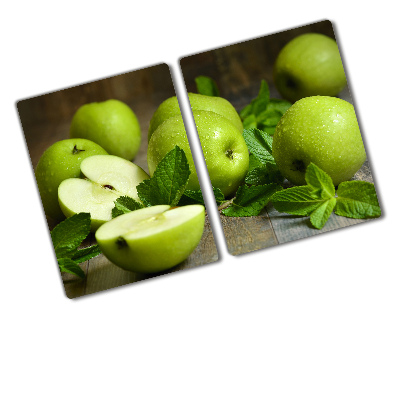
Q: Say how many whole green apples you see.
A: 6